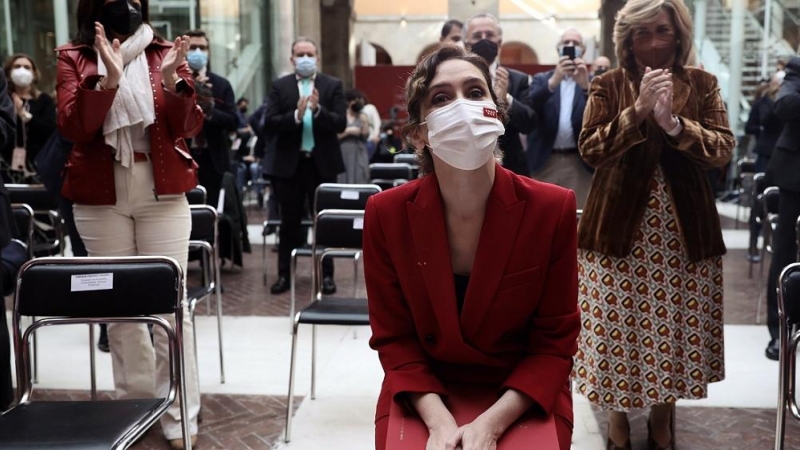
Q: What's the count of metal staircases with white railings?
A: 1